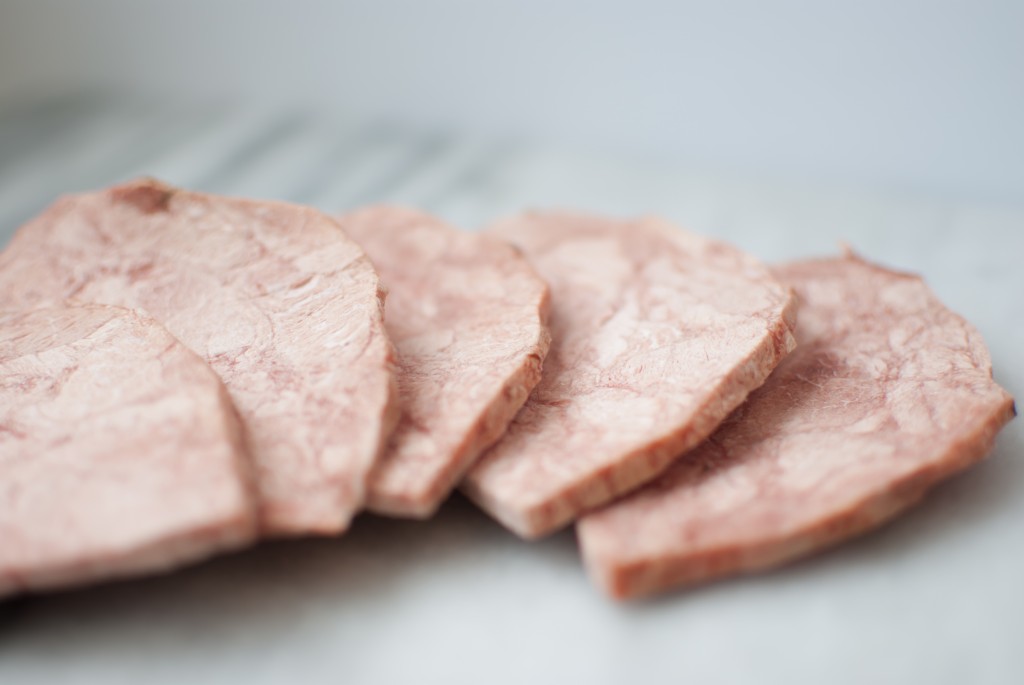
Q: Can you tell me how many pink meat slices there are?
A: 5